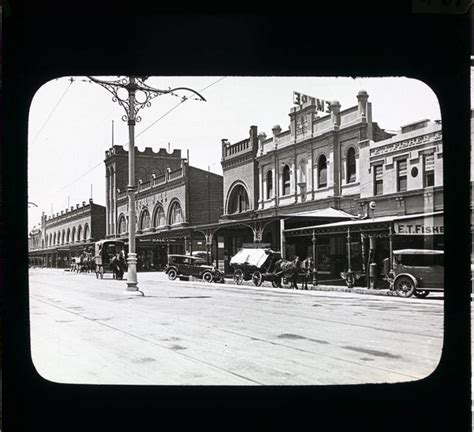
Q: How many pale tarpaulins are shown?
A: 1